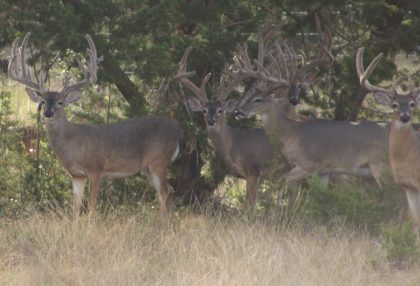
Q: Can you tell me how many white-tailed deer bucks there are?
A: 5